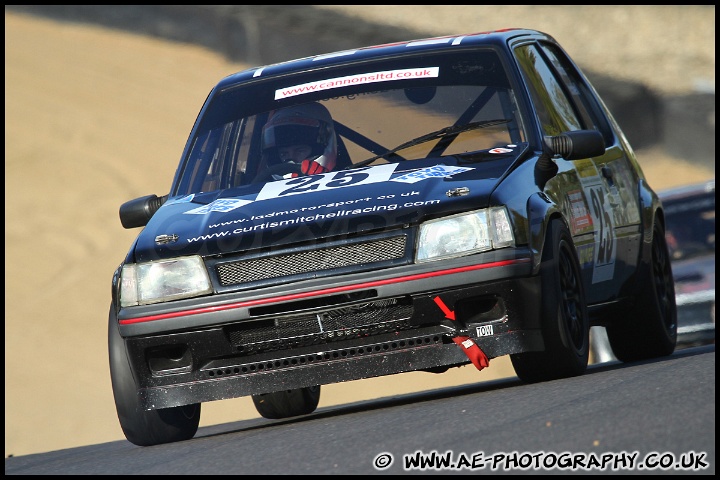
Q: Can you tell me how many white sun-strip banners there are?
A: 1